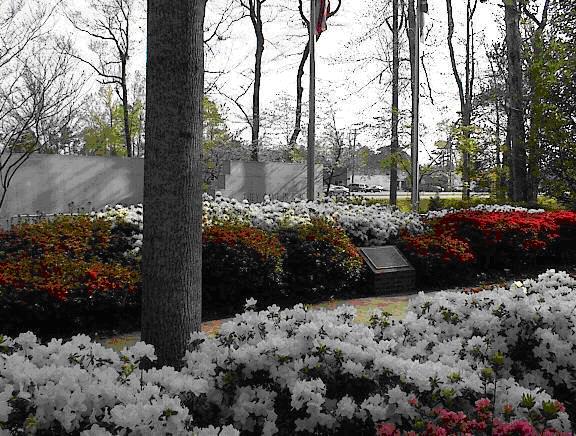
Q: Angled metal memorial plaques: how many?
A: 1